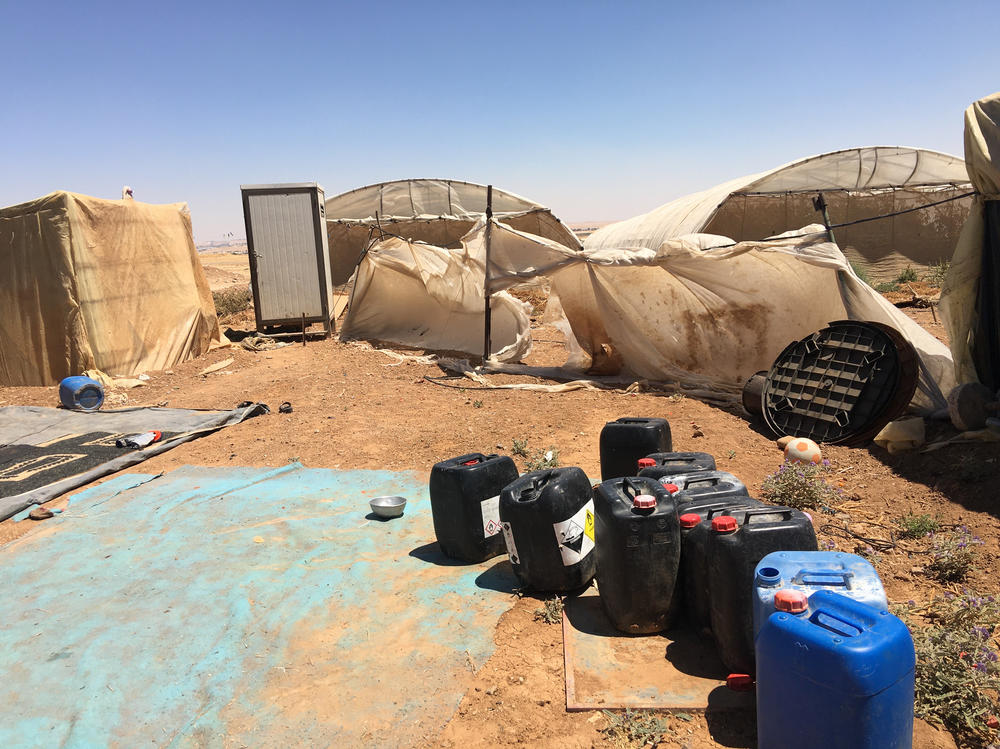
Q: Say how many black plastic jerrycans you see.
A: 8